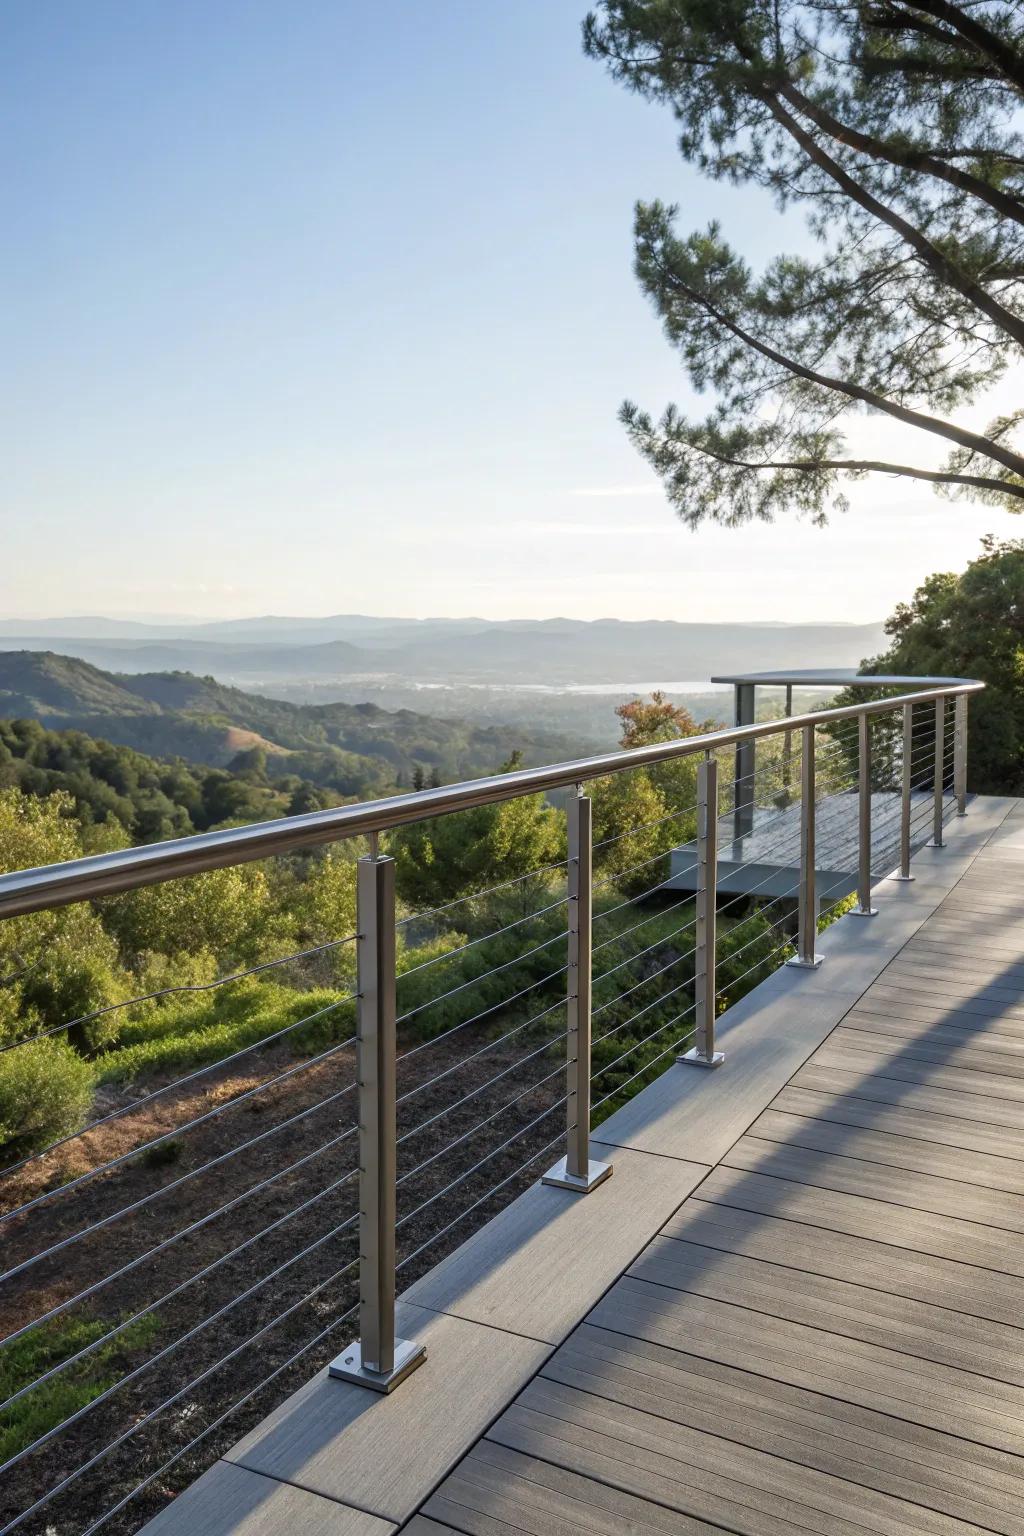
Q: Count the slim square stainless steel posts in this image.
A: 8